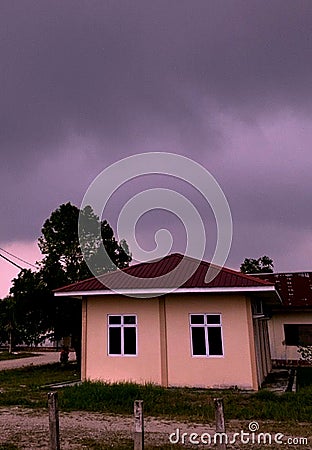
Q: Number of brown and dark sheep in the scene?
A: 0